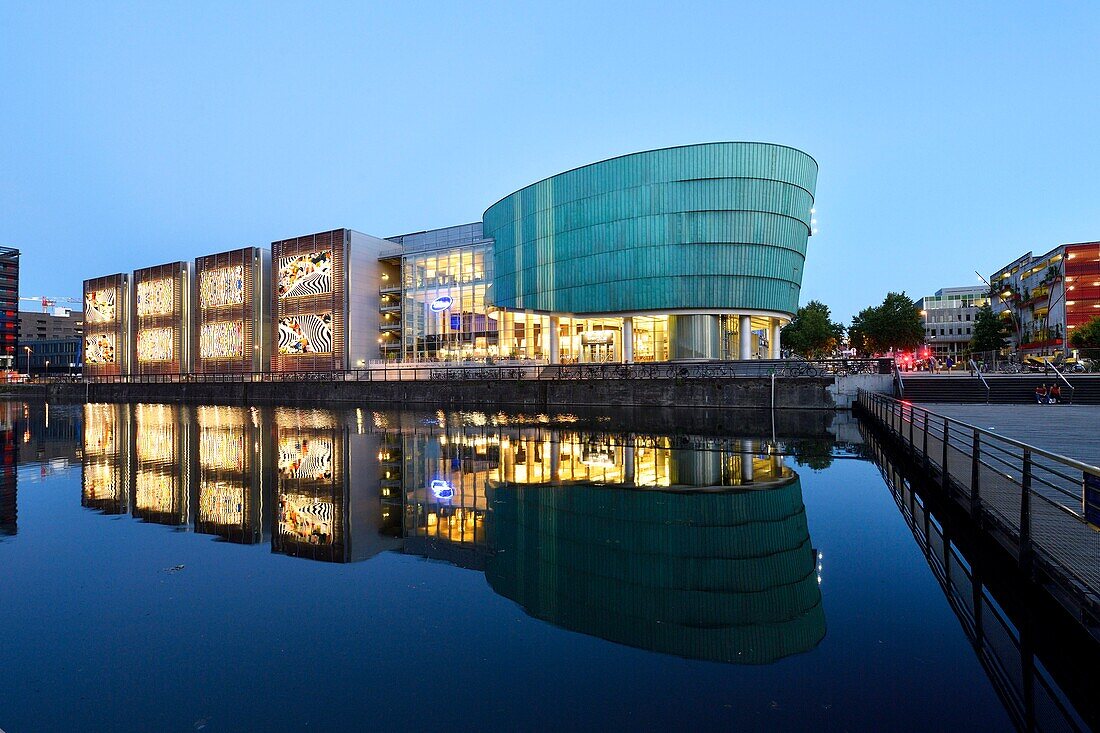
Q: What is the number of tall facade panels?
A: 4